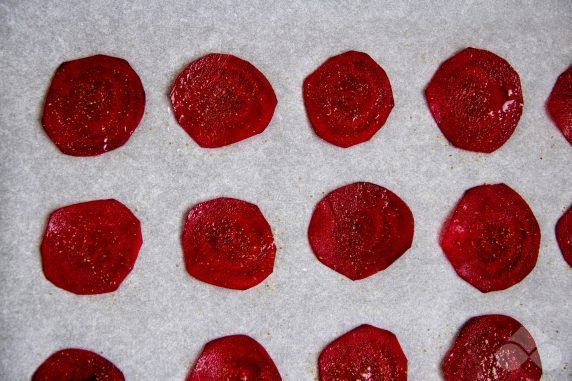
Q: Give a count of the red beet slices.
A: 14